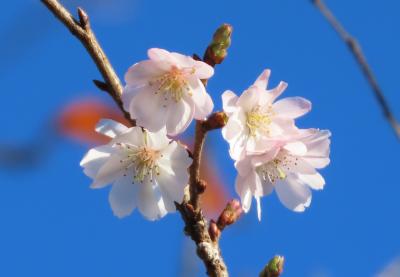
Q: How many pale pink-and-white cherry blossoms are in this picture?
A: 4